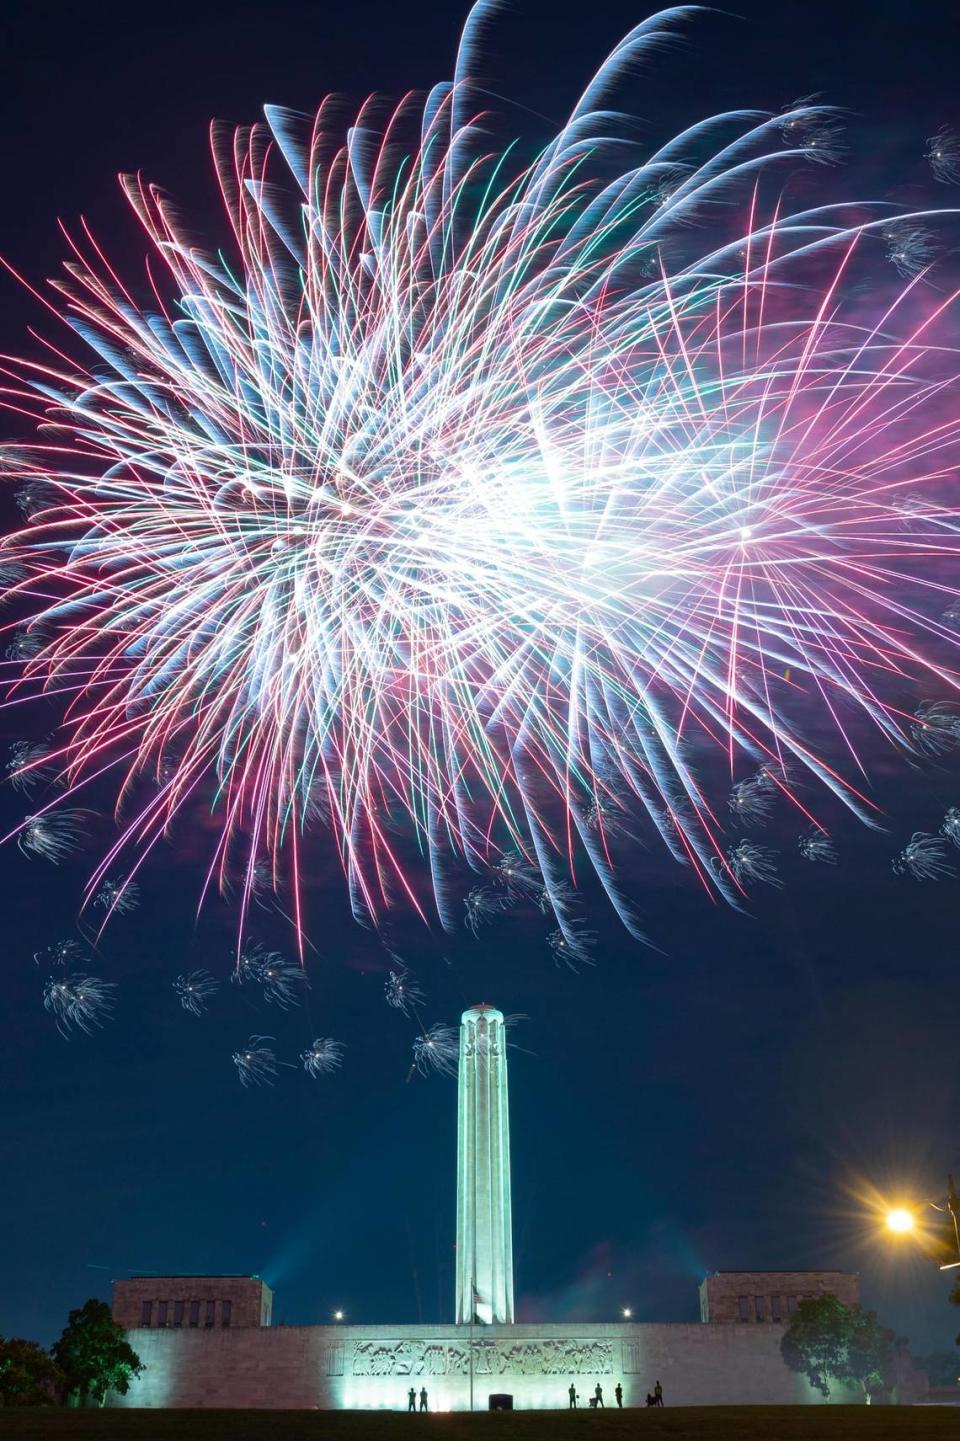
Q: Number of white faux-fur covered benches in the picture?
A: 0